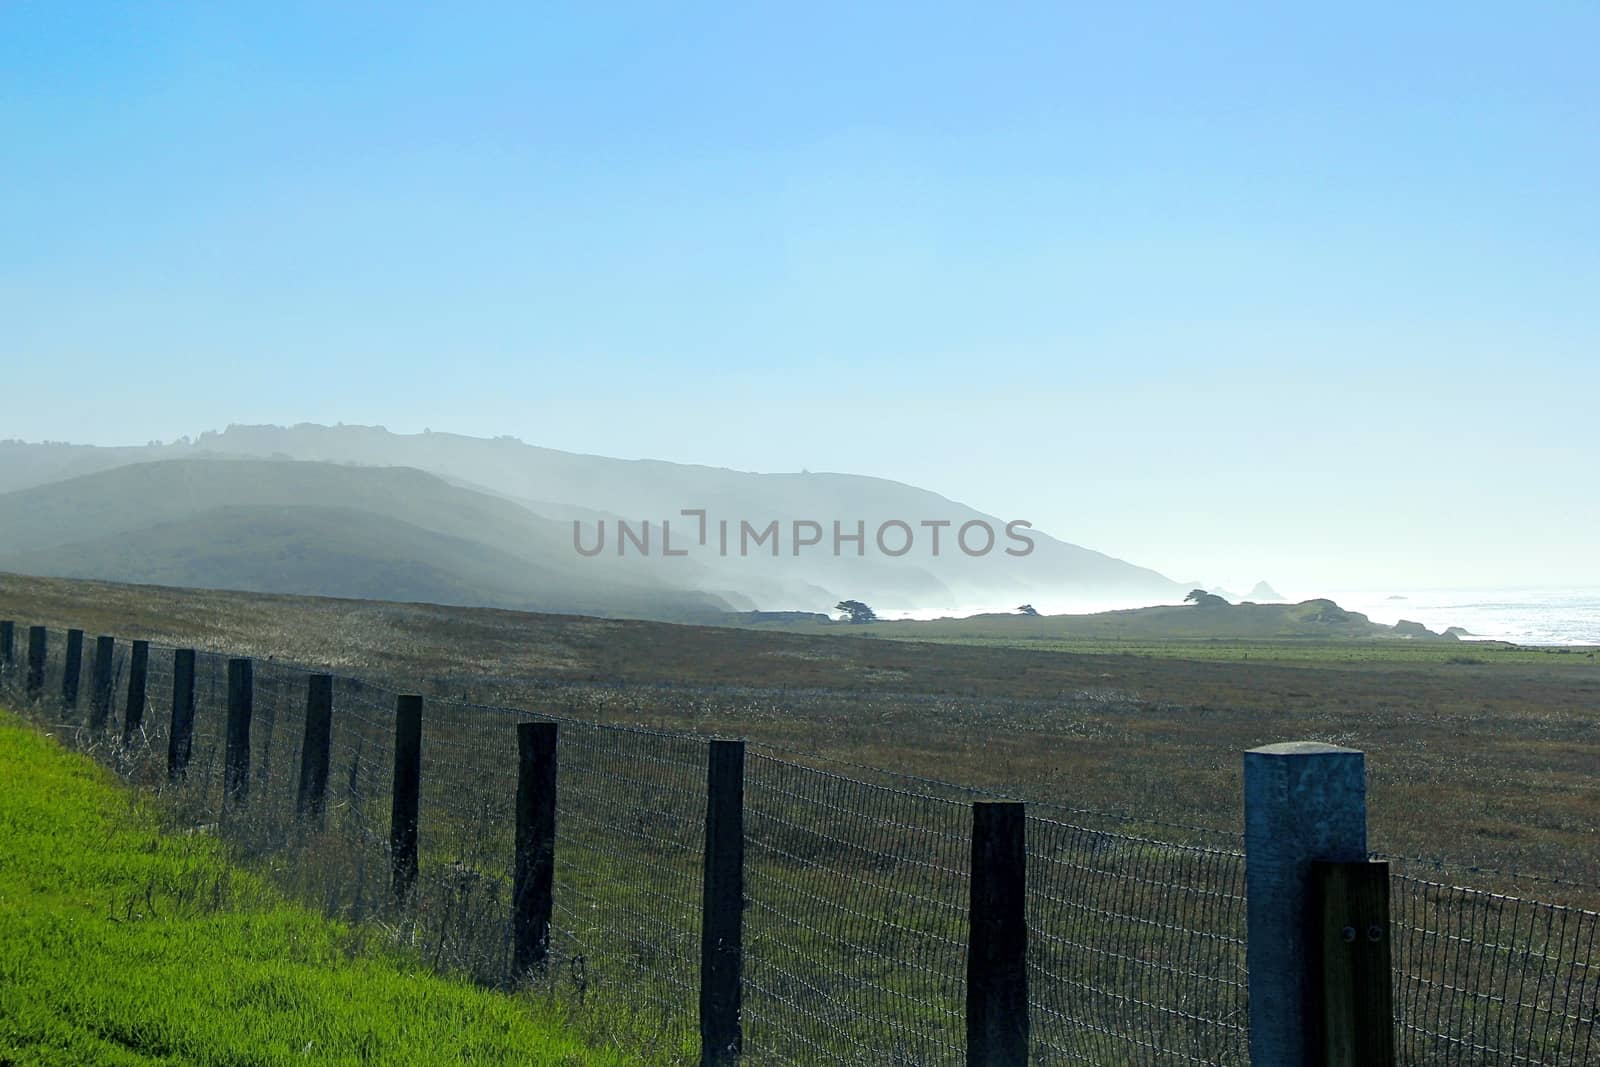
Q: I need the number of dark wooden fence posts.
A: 13